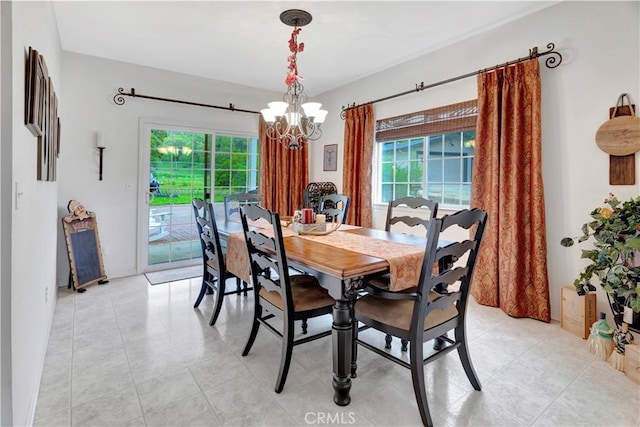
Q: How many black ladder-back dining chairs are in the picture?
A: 6